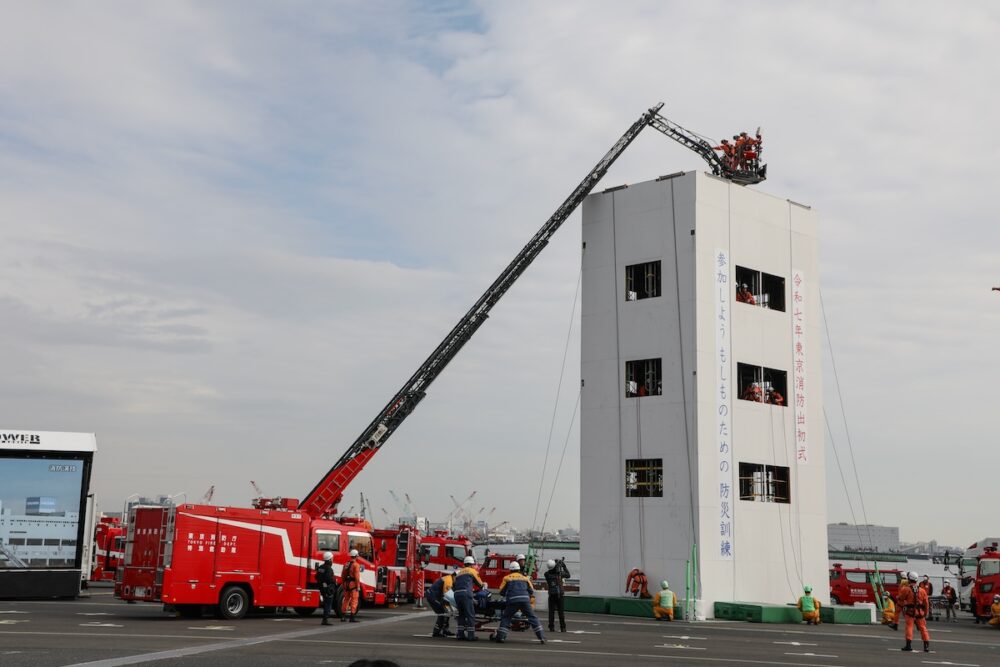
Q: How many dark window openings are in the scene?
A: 6